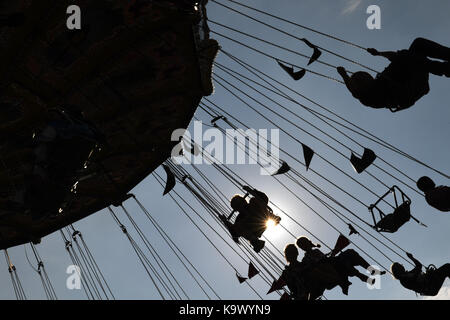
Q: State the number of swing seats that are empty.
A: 1